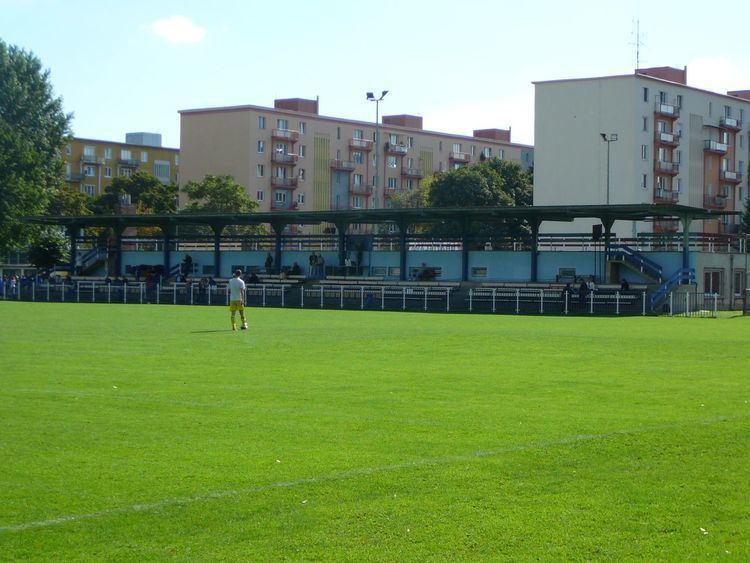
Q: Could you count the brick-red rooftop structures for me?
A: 5